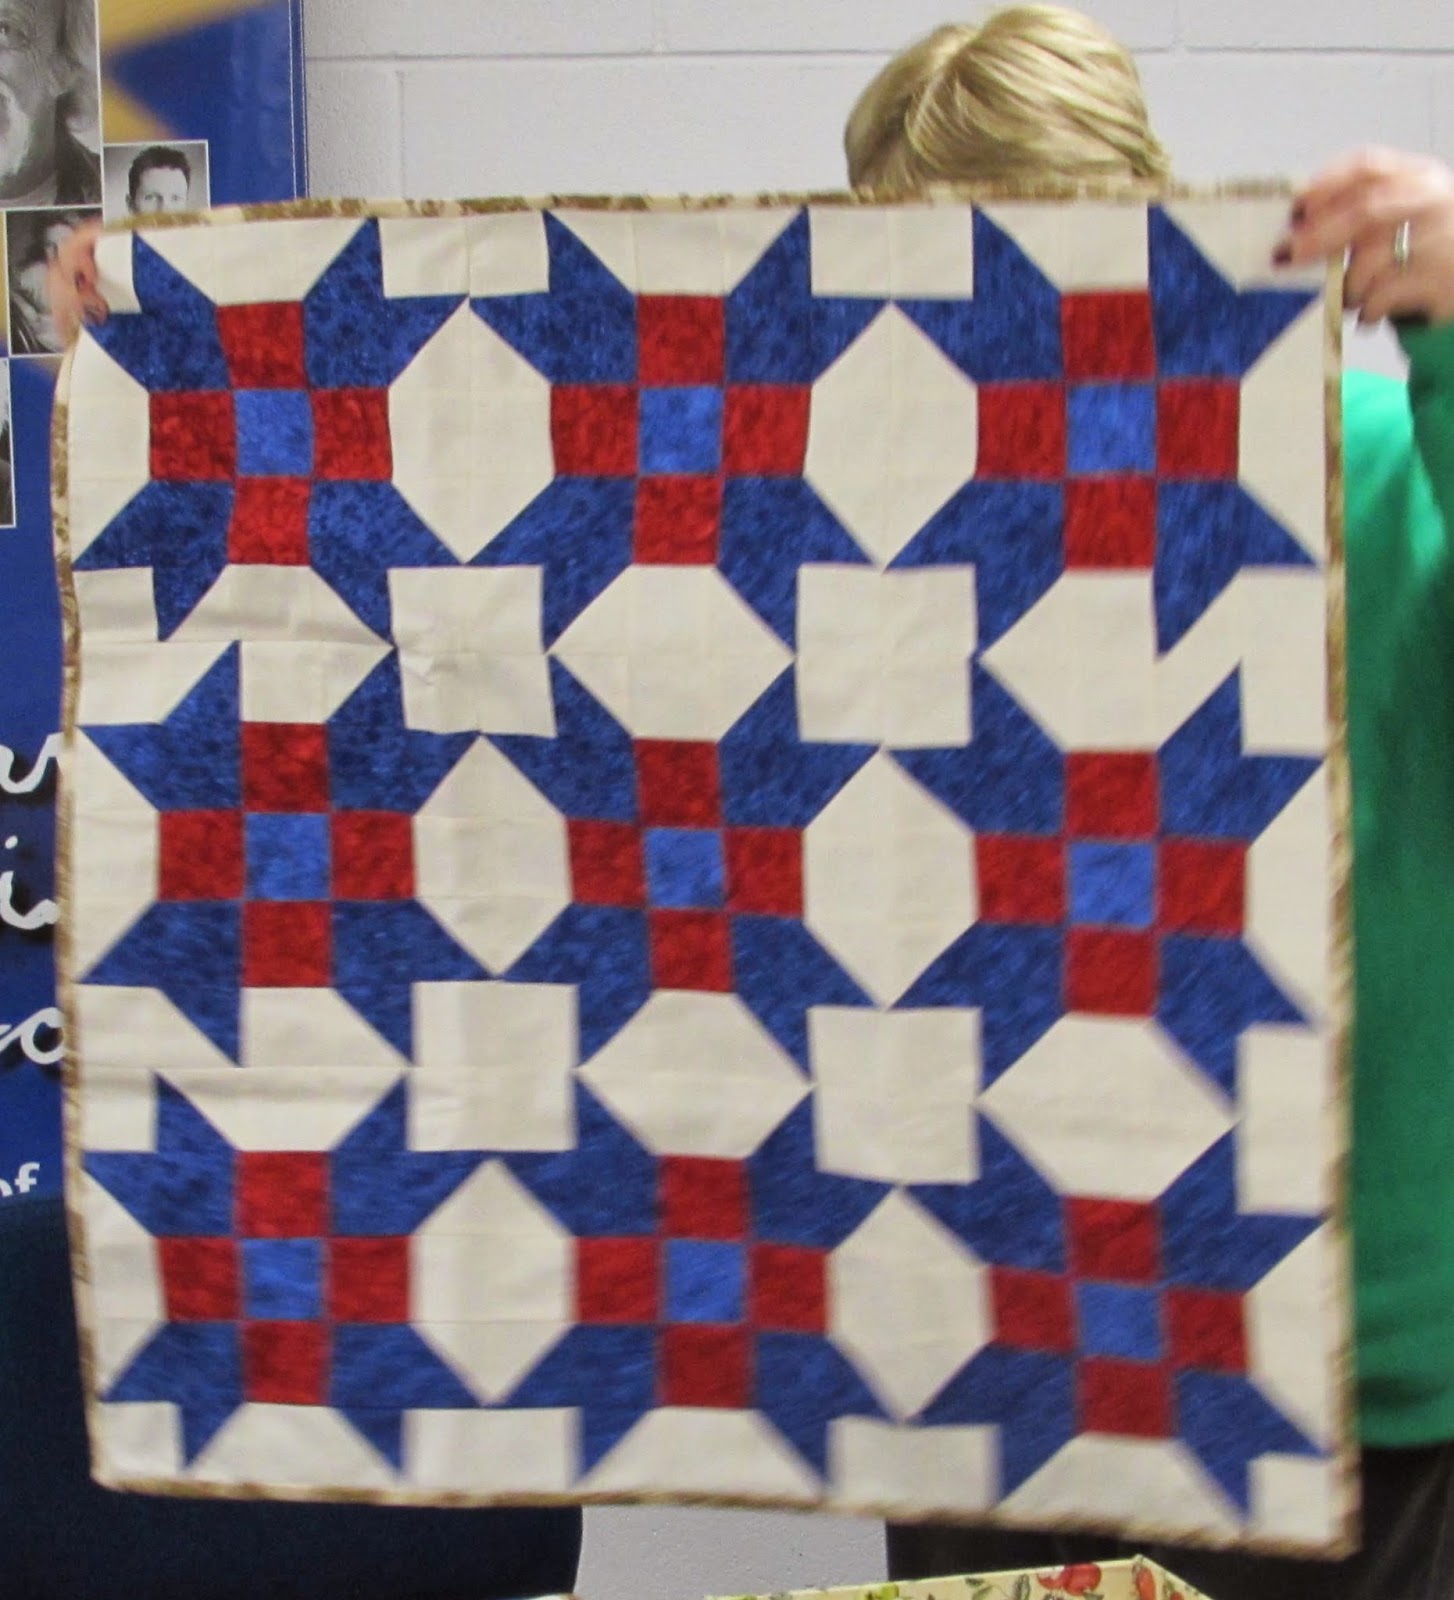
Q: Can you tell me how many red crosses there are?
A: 9